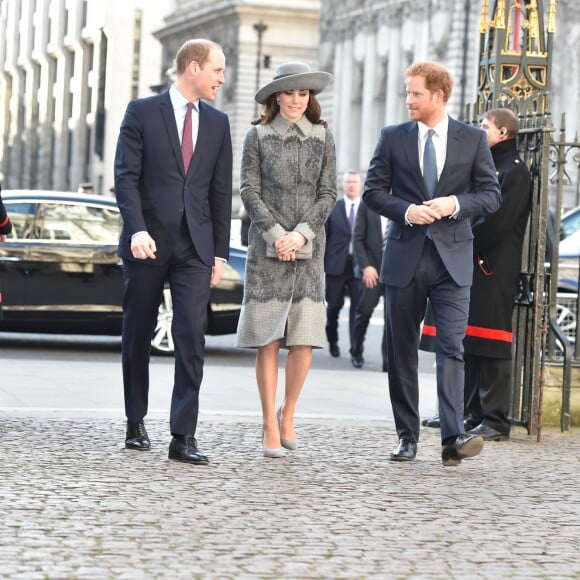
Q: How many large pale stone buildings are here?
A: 3